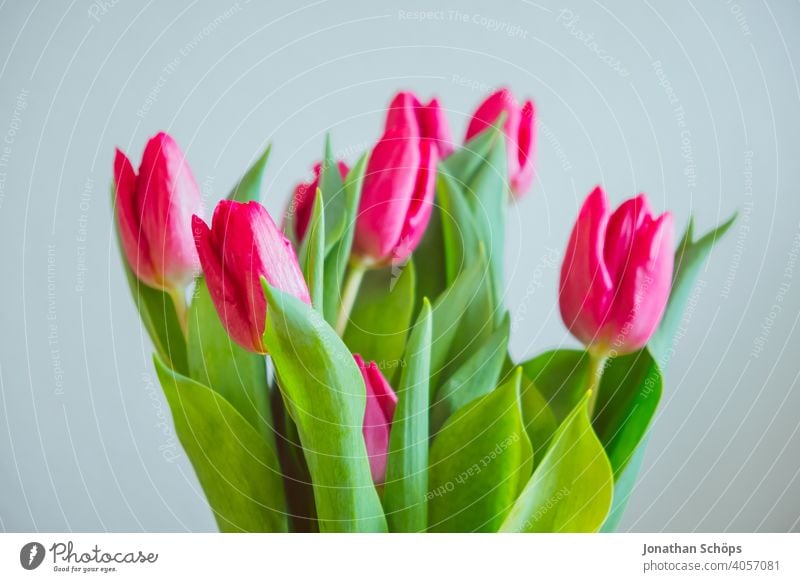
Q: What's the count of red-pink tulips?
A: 8